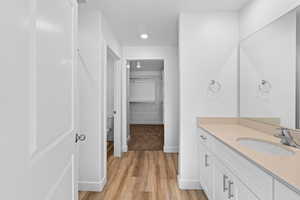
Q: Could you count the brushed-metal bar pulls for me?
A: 4